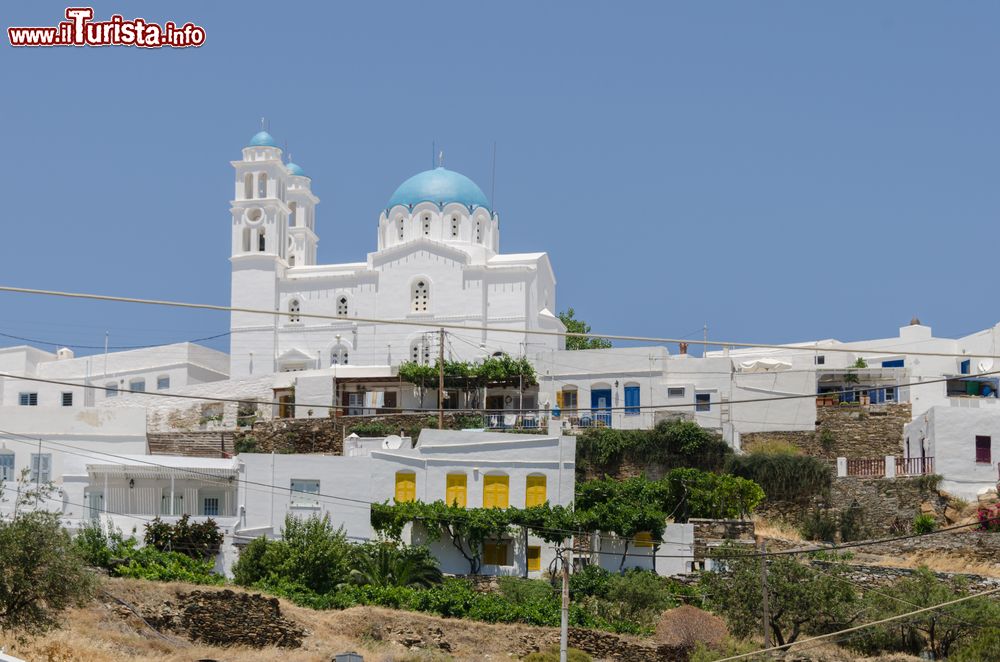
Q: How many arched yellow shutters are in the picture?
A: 4